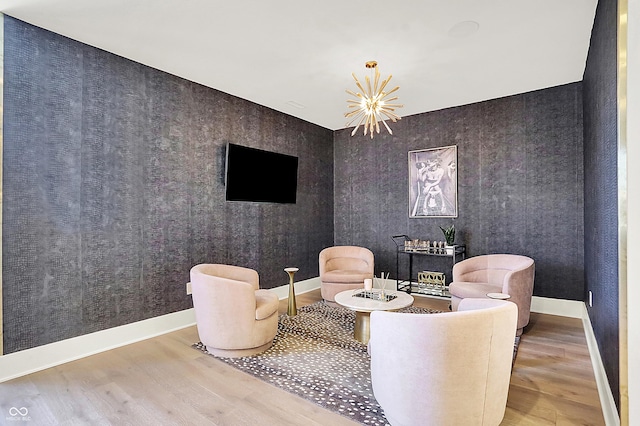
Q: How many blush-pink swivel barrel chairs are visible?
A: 4